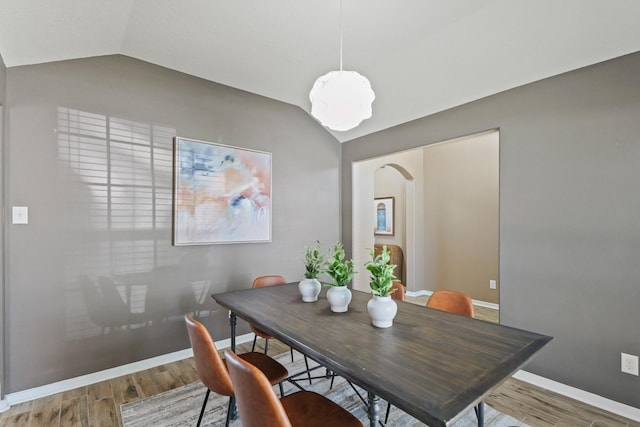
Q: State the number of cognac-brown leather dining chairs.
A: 5